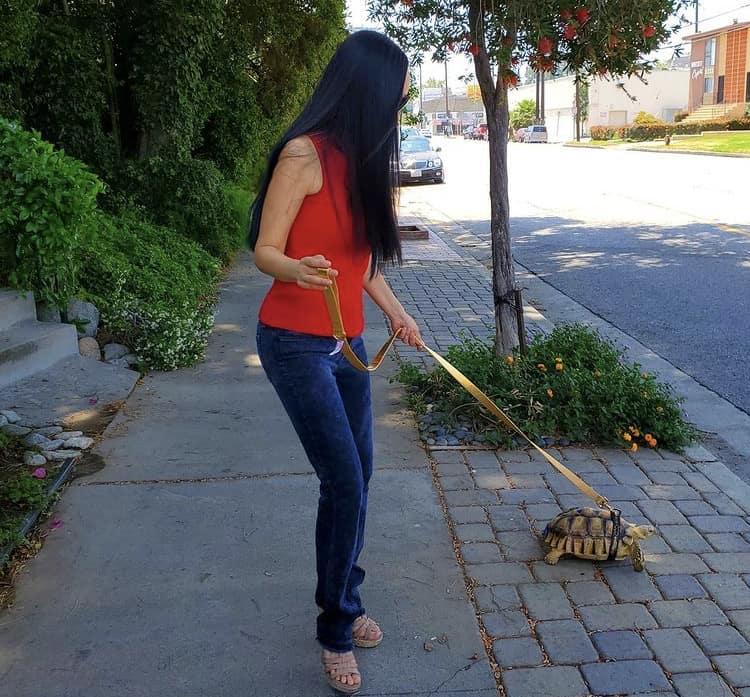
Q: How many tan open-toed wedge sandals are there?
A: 2